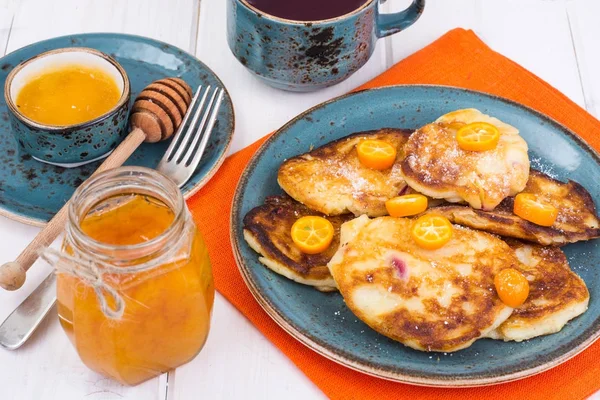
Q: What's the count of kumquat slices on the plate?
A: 7